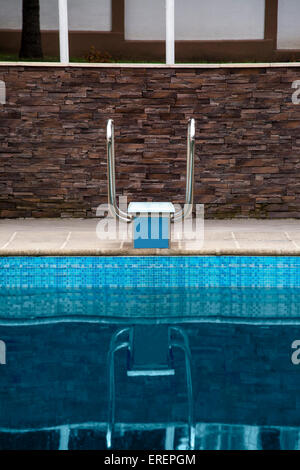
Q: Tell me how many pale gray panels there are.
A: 3